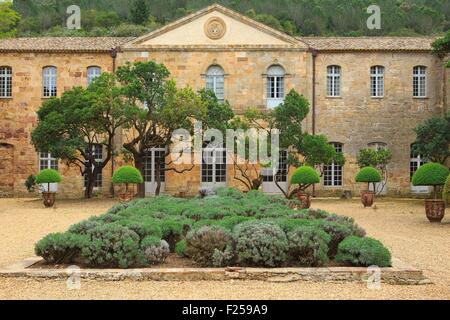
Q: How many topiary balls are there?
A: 5